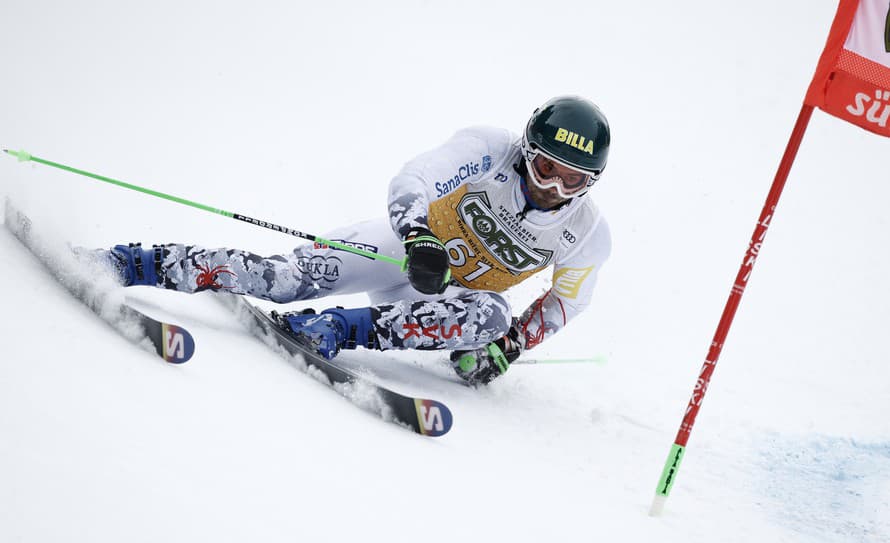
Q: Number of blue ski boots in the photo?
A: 2